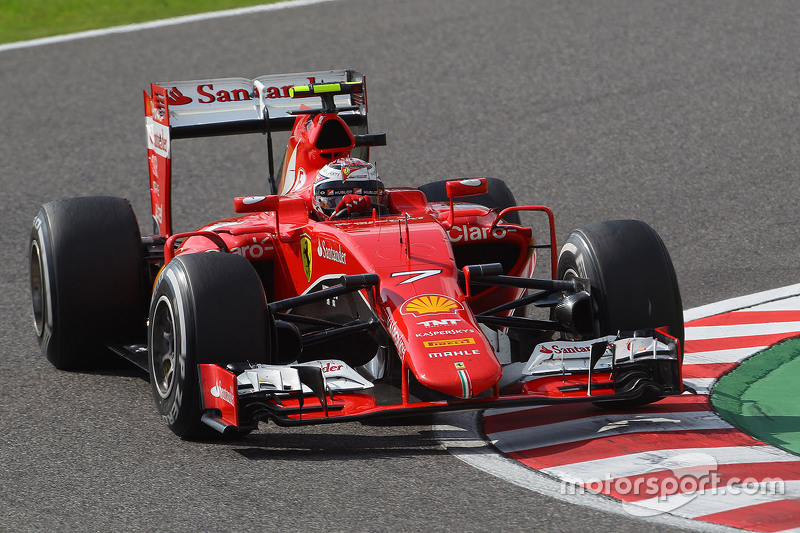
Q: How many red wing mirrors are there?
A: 2